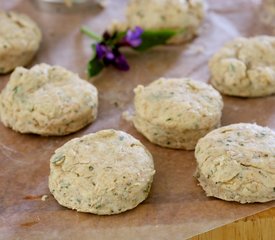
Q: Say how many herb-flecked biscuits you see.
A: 7